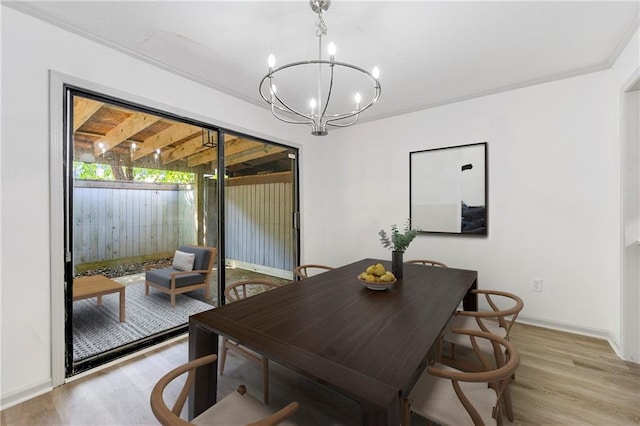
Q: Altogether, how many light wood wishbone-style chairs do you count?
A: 6